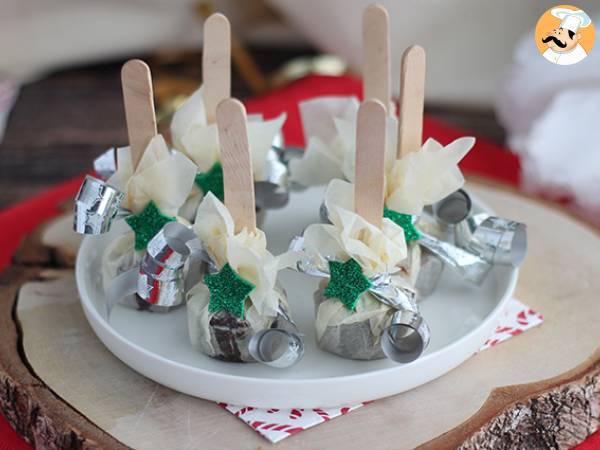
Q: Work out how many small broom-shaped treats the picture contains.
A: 6